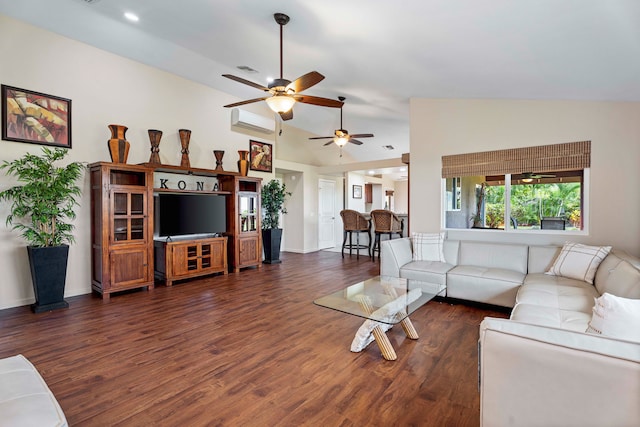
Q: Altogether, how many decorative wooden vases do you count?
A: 5